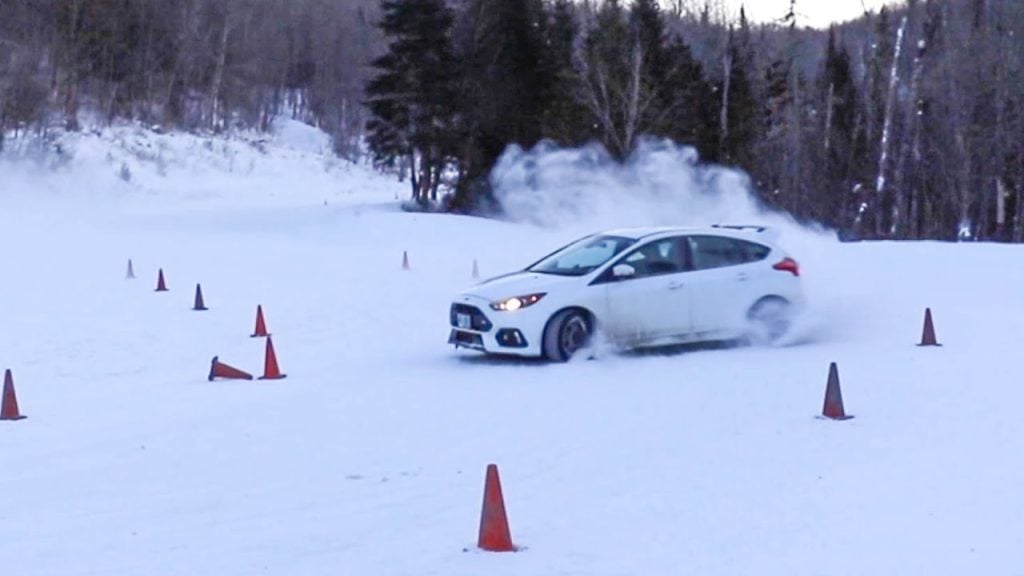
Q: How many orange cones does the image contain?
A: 12